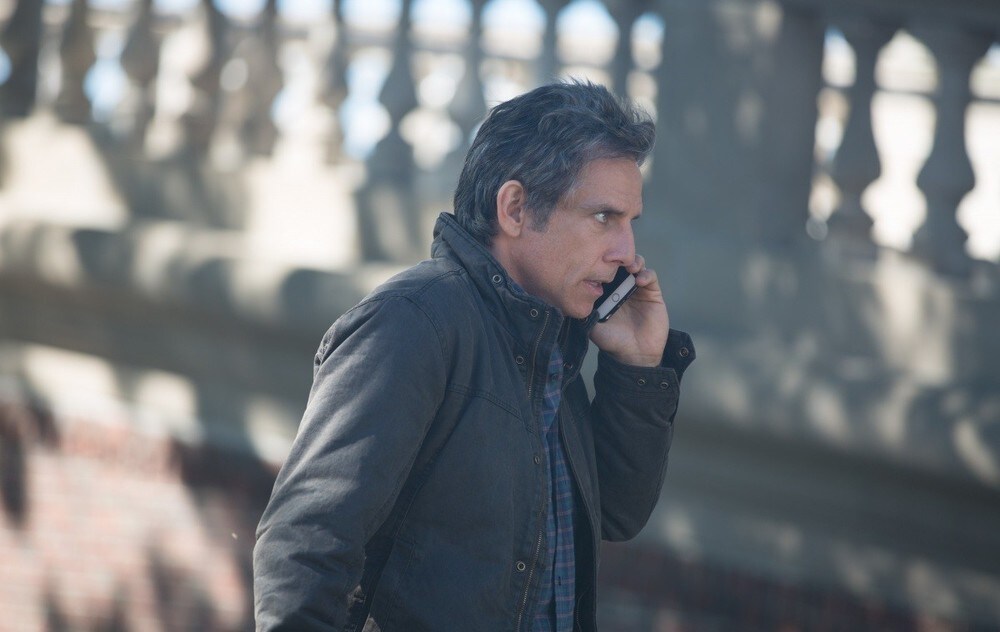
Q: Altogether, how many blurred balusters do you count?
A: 12